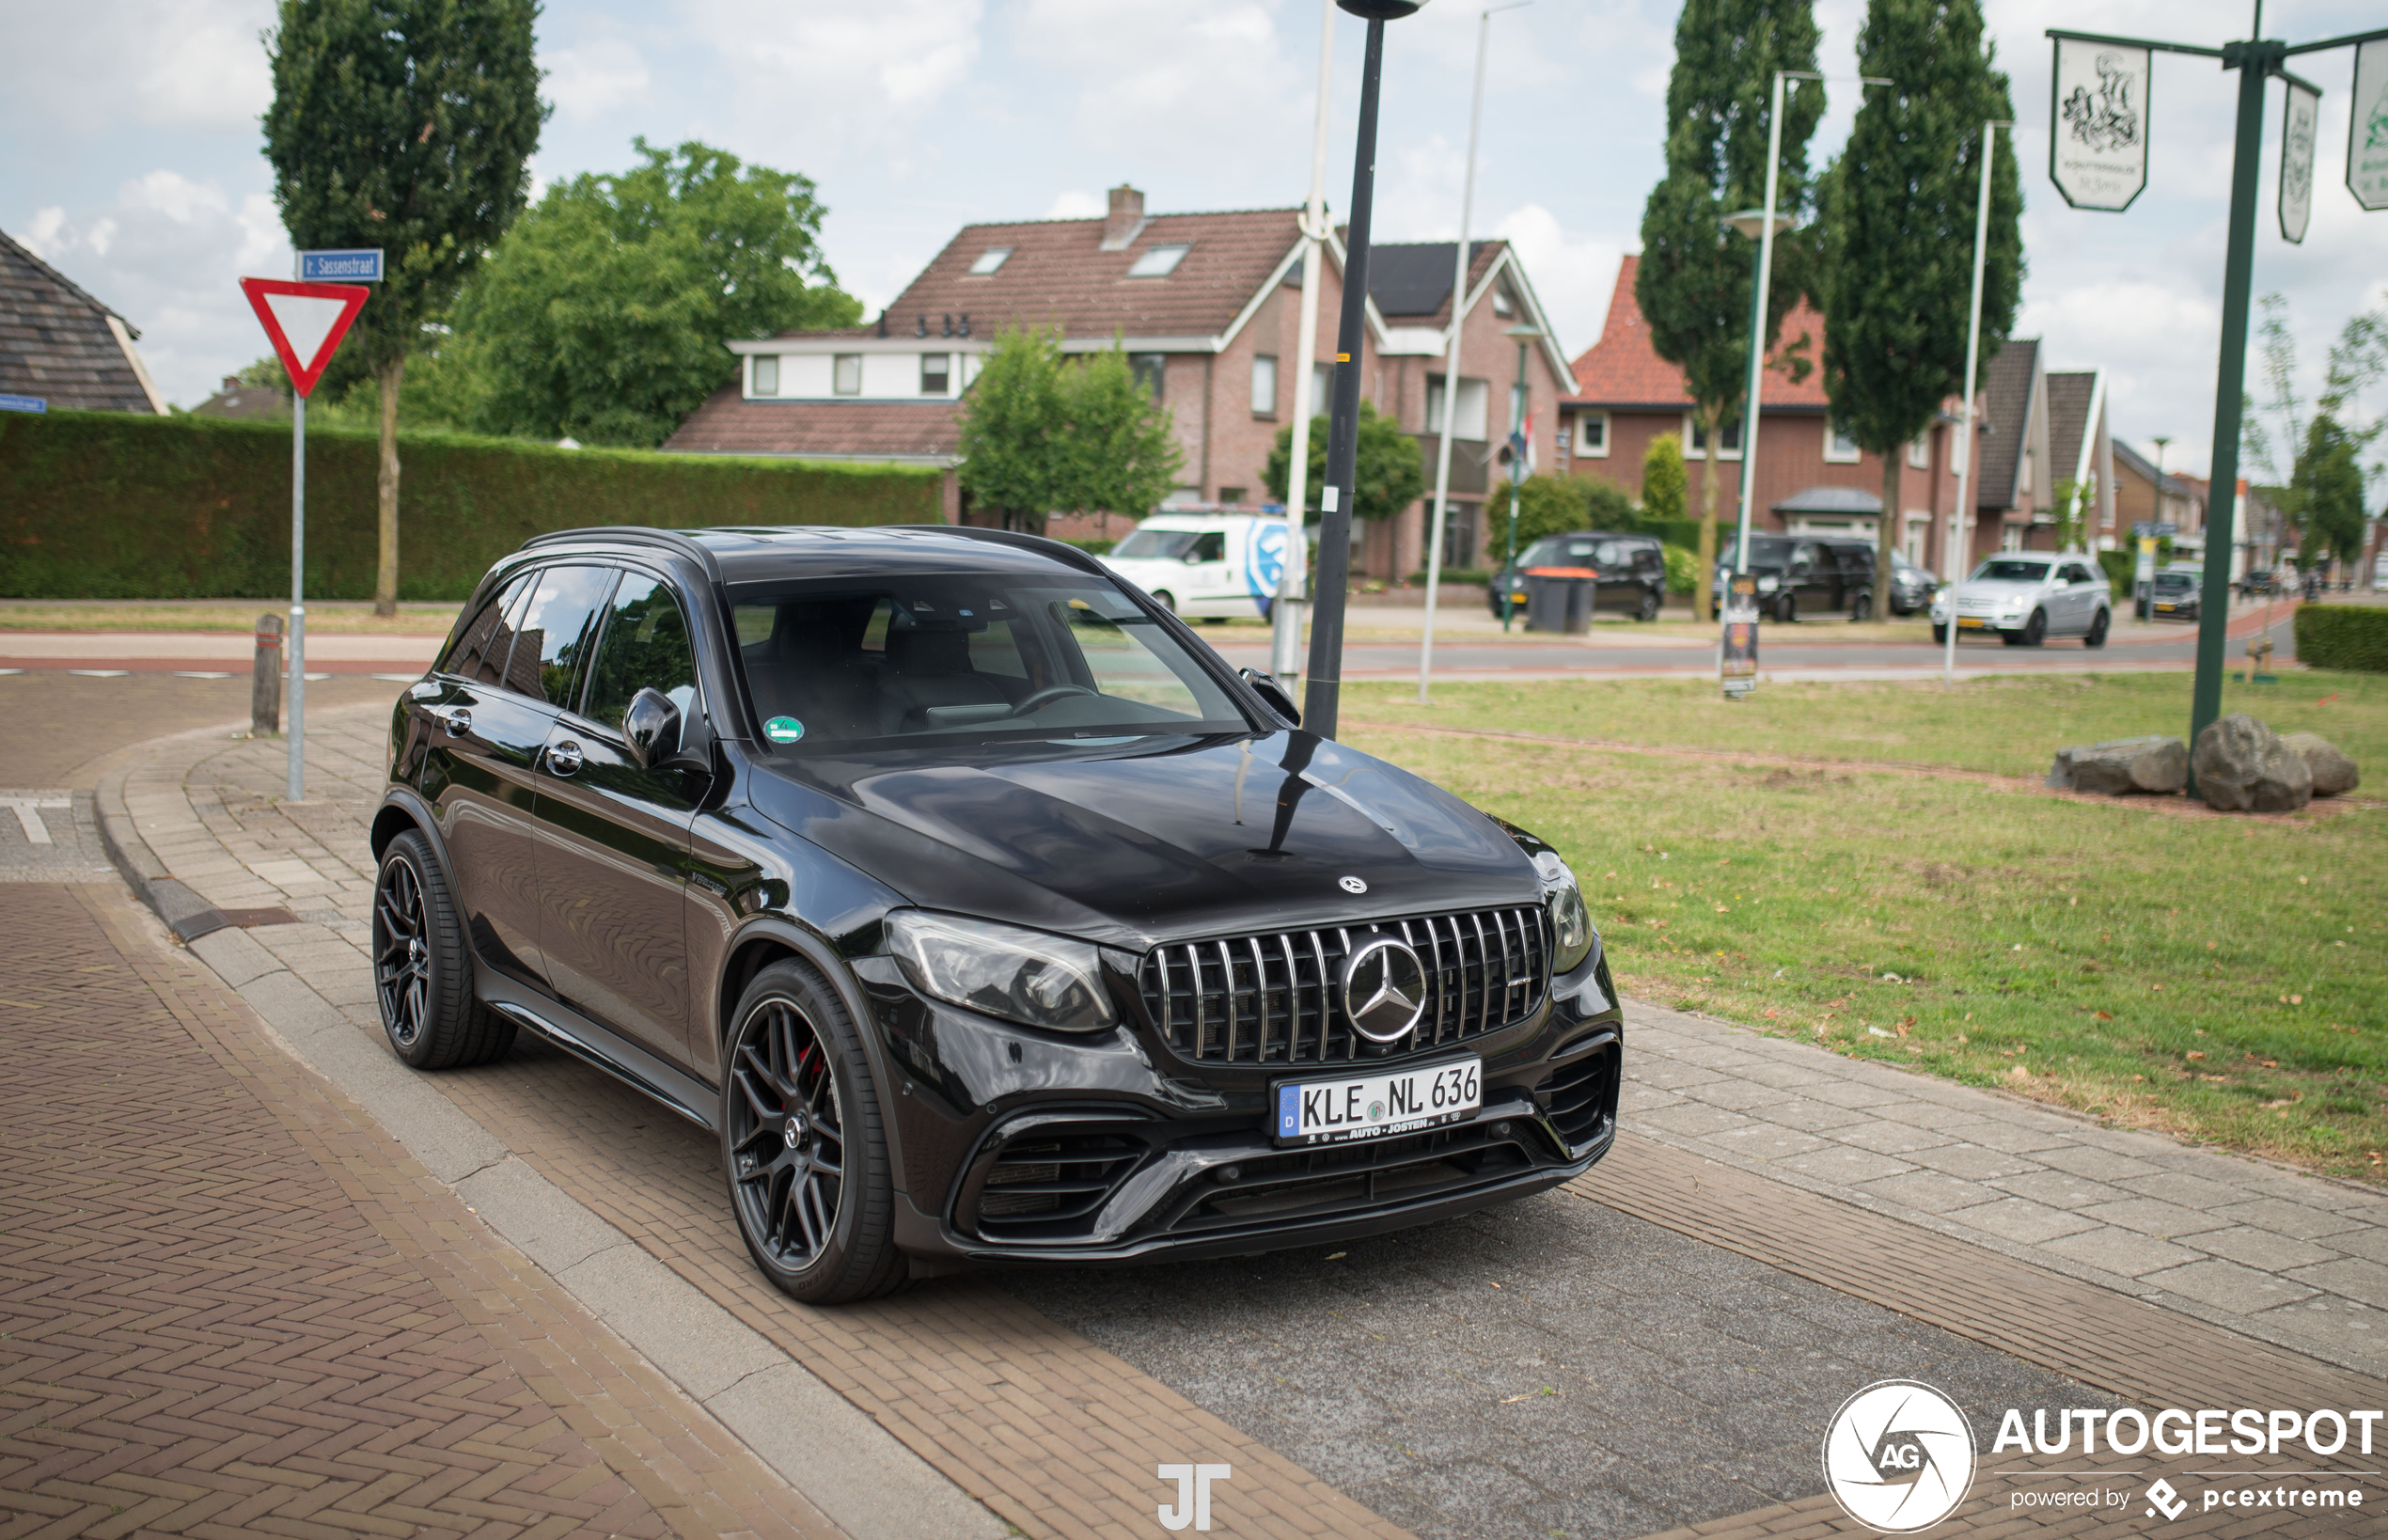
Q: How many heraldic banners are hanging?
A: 3